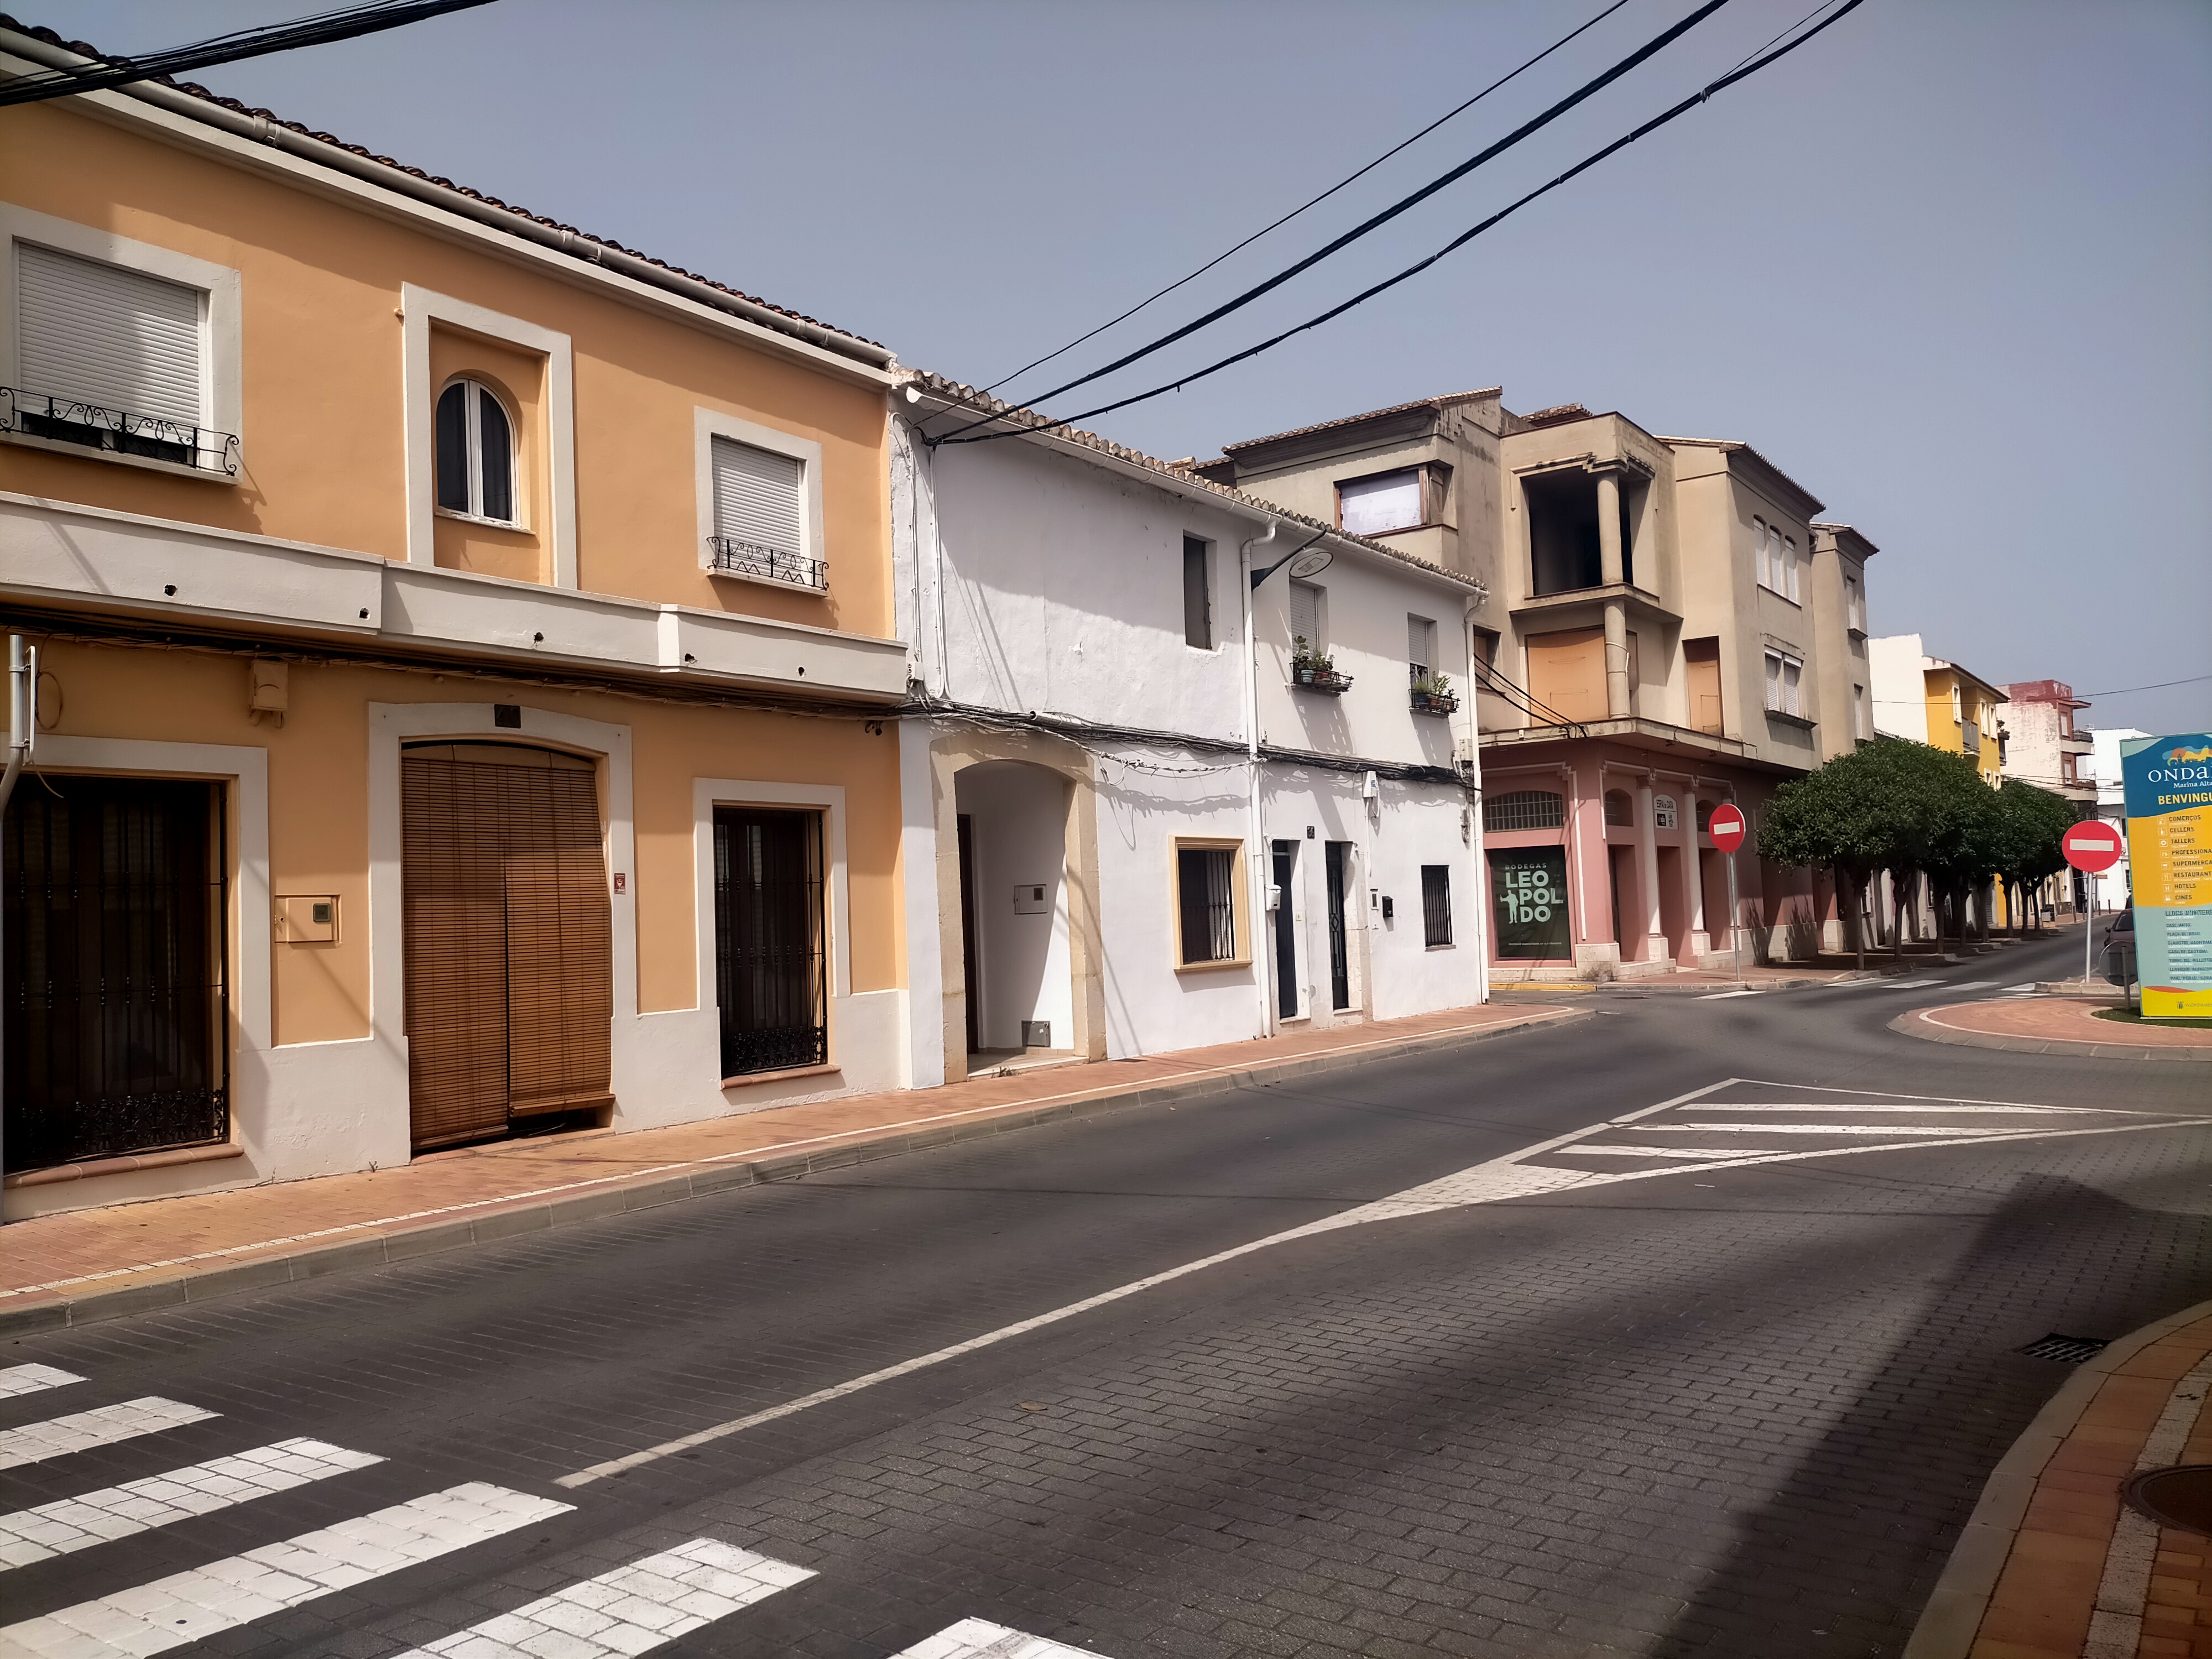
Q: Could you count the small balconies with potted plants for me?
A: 2